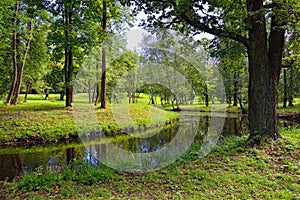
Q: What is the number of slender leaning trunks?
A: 2